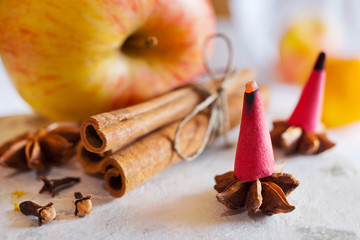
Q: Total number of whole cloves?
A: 3